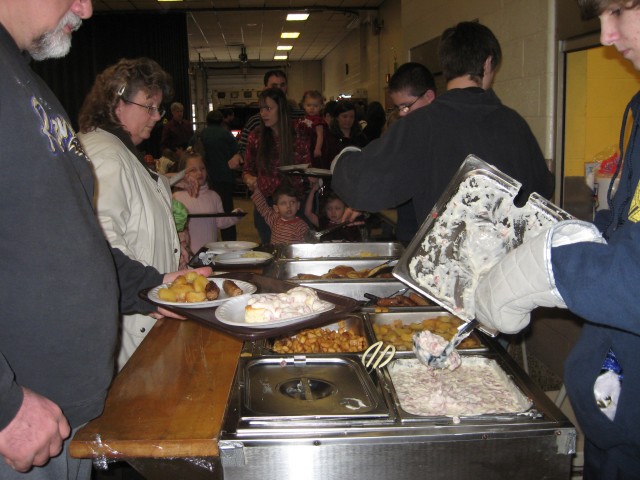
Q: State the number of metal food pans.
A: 8